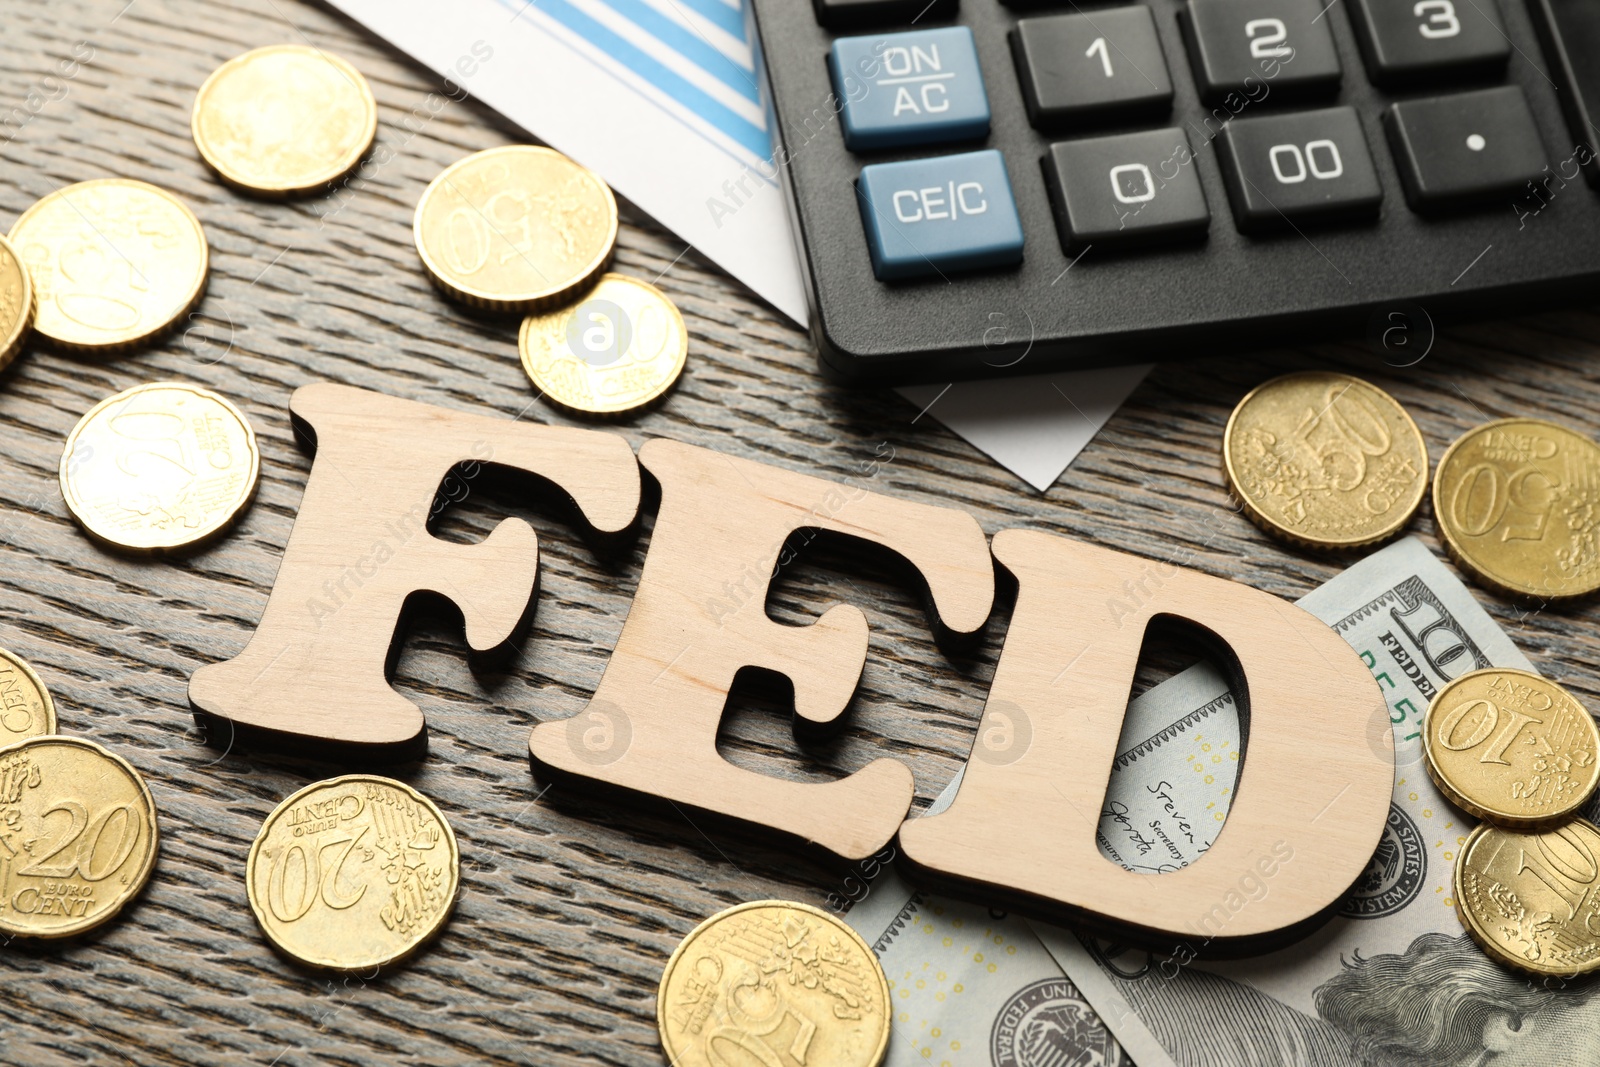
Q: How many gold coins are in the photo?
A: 14